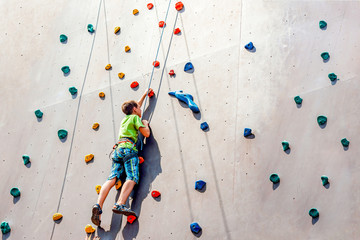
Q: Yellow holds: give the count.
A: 12